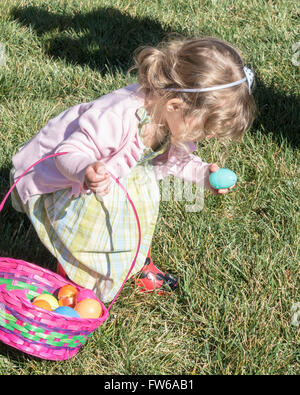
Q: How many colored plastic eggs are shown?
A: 7